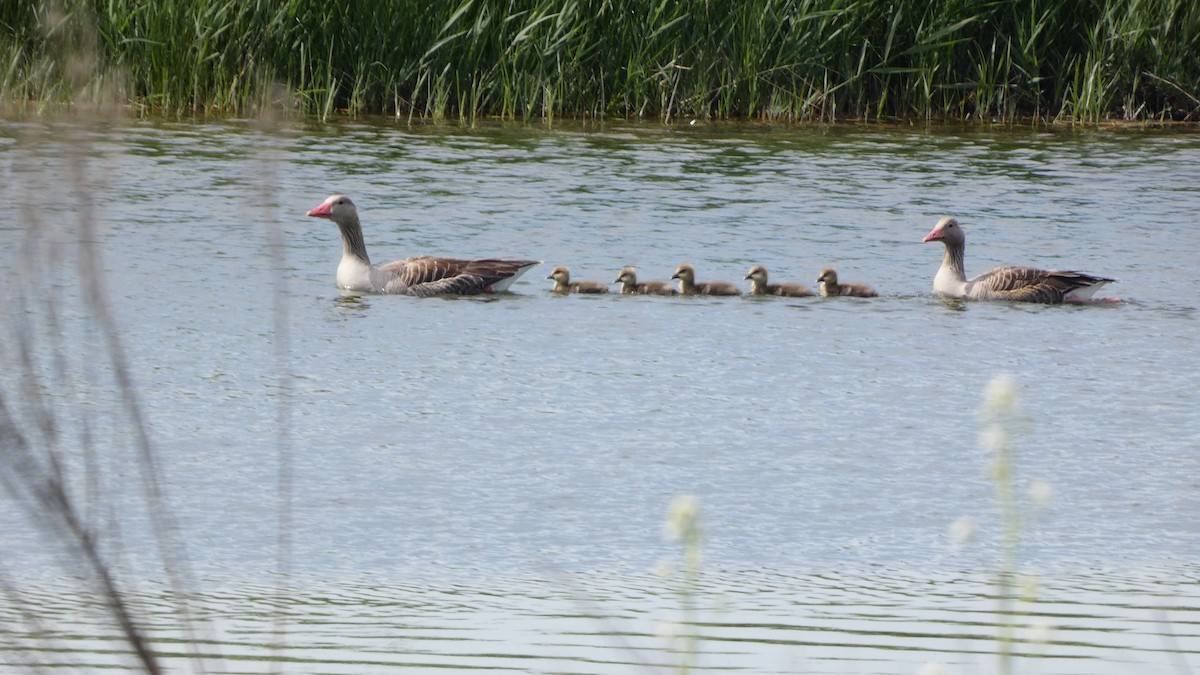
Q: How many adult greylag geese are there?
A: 2